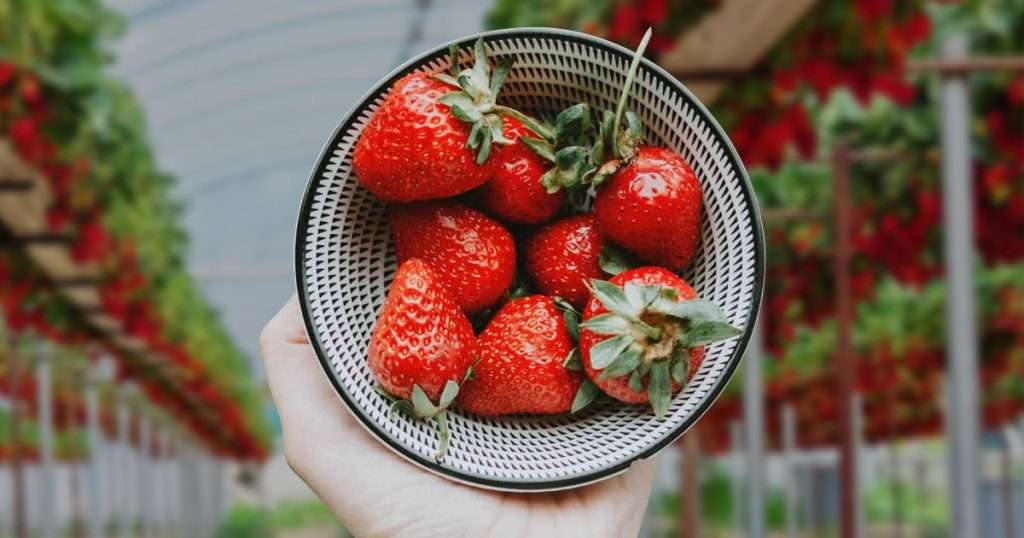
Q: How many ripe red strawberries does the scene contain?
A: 8